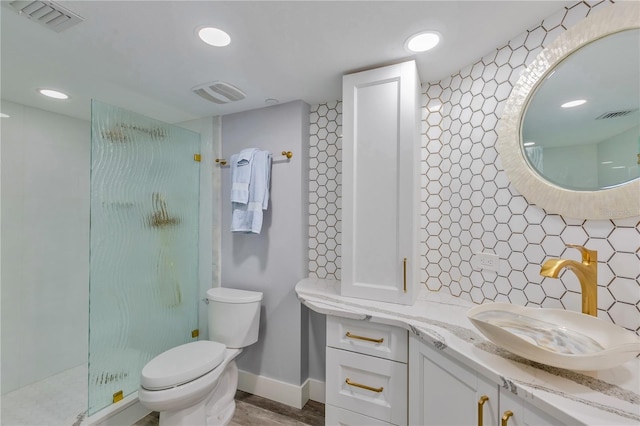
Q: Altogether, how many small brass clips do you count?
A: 3